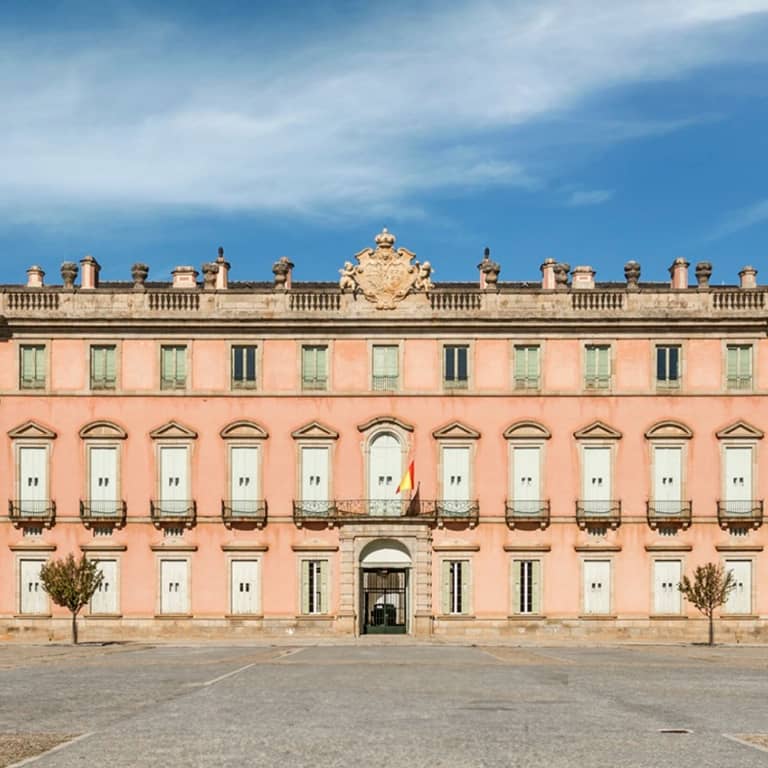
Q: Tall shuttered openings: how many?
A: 11